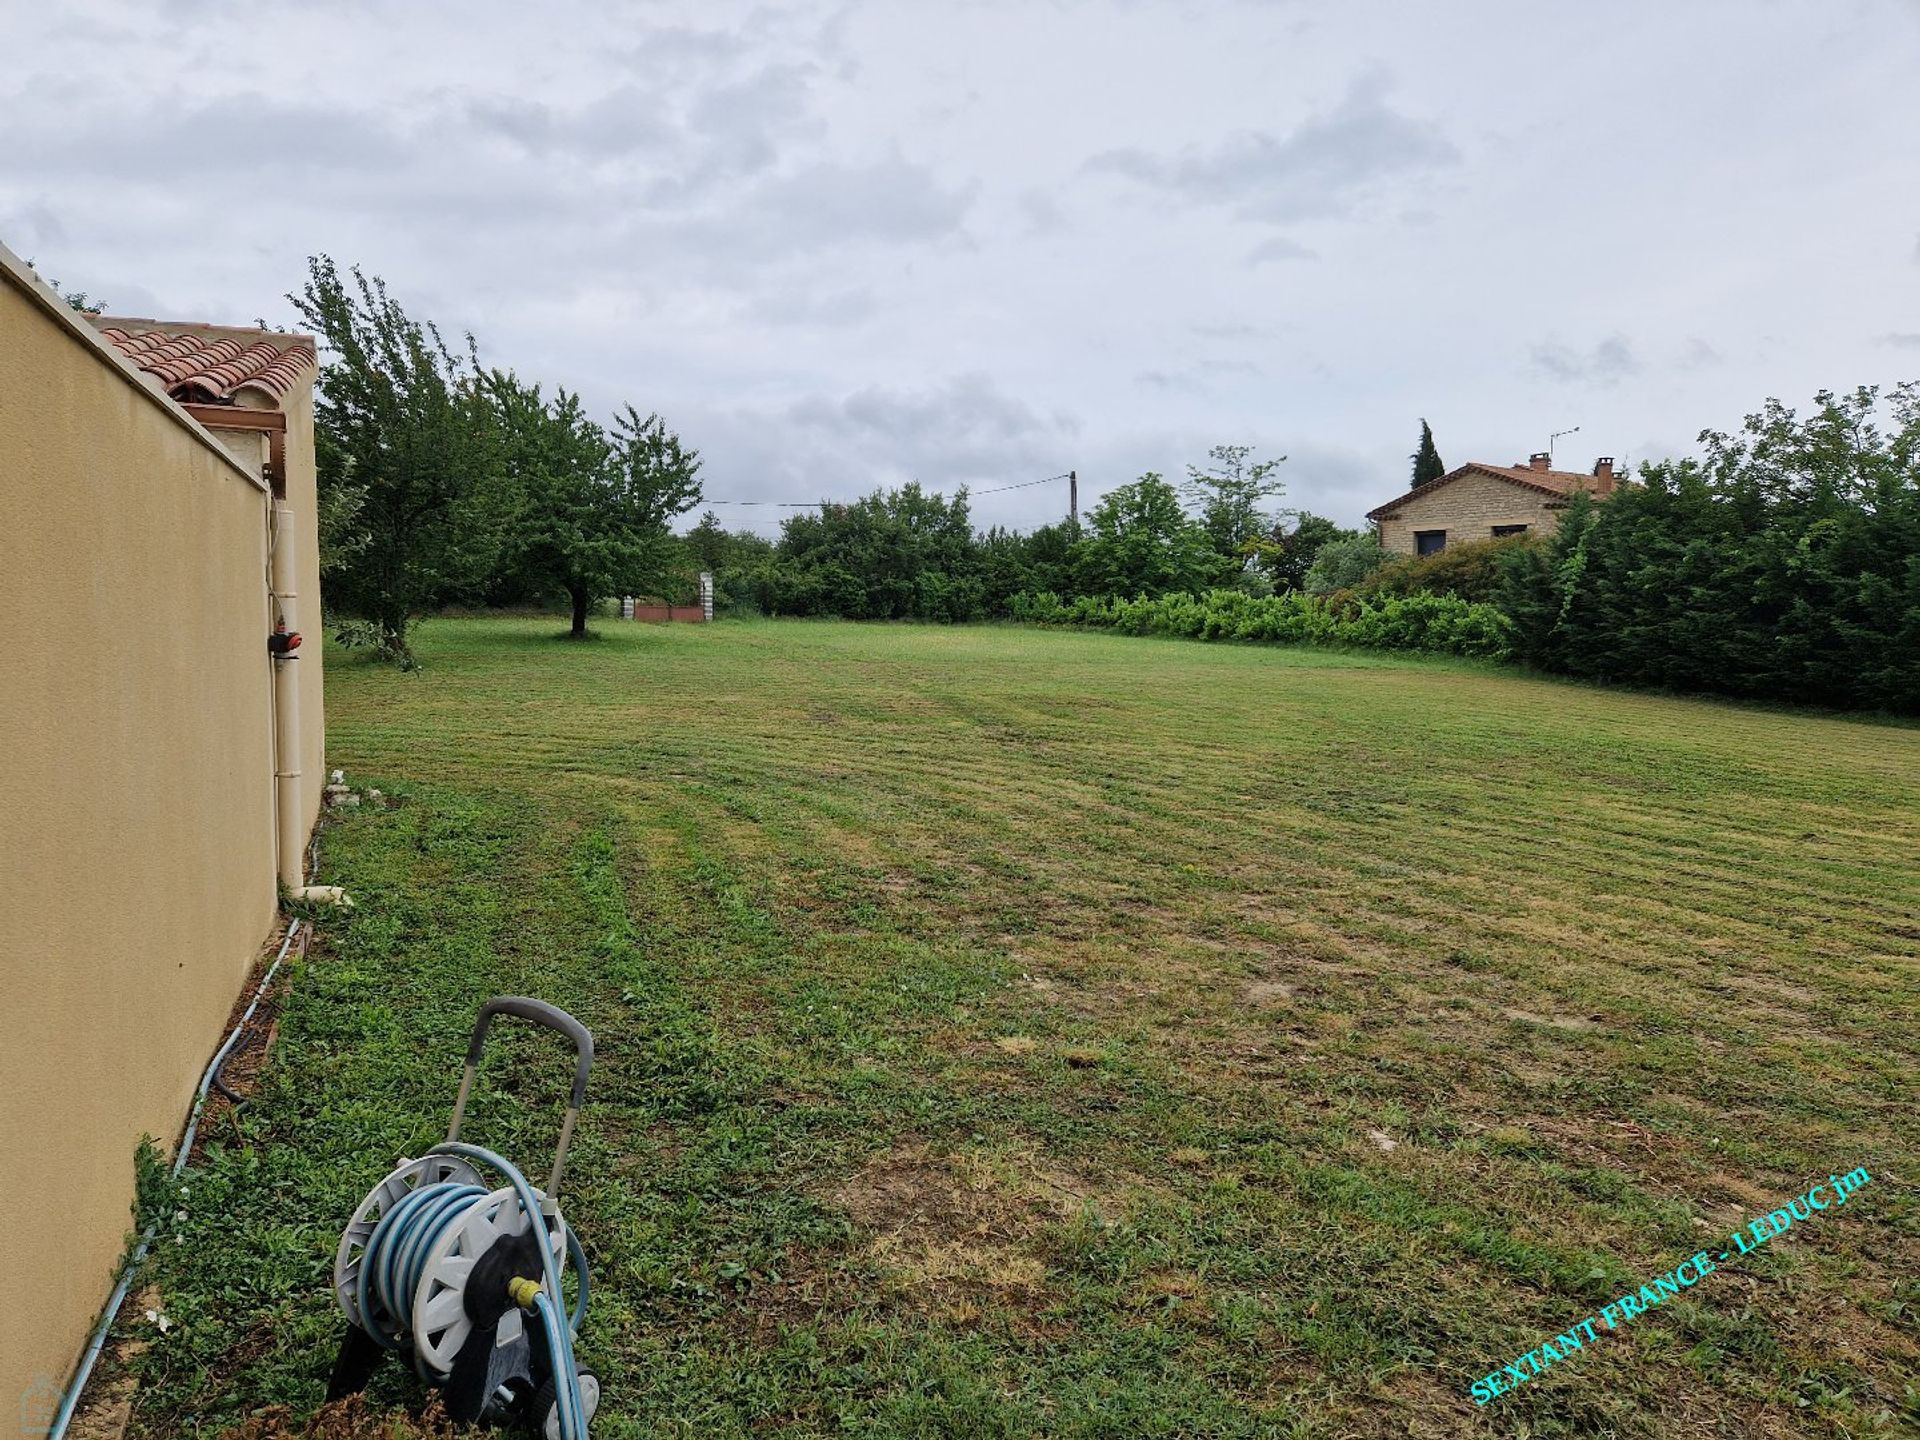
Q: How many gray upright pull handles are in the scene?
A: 1